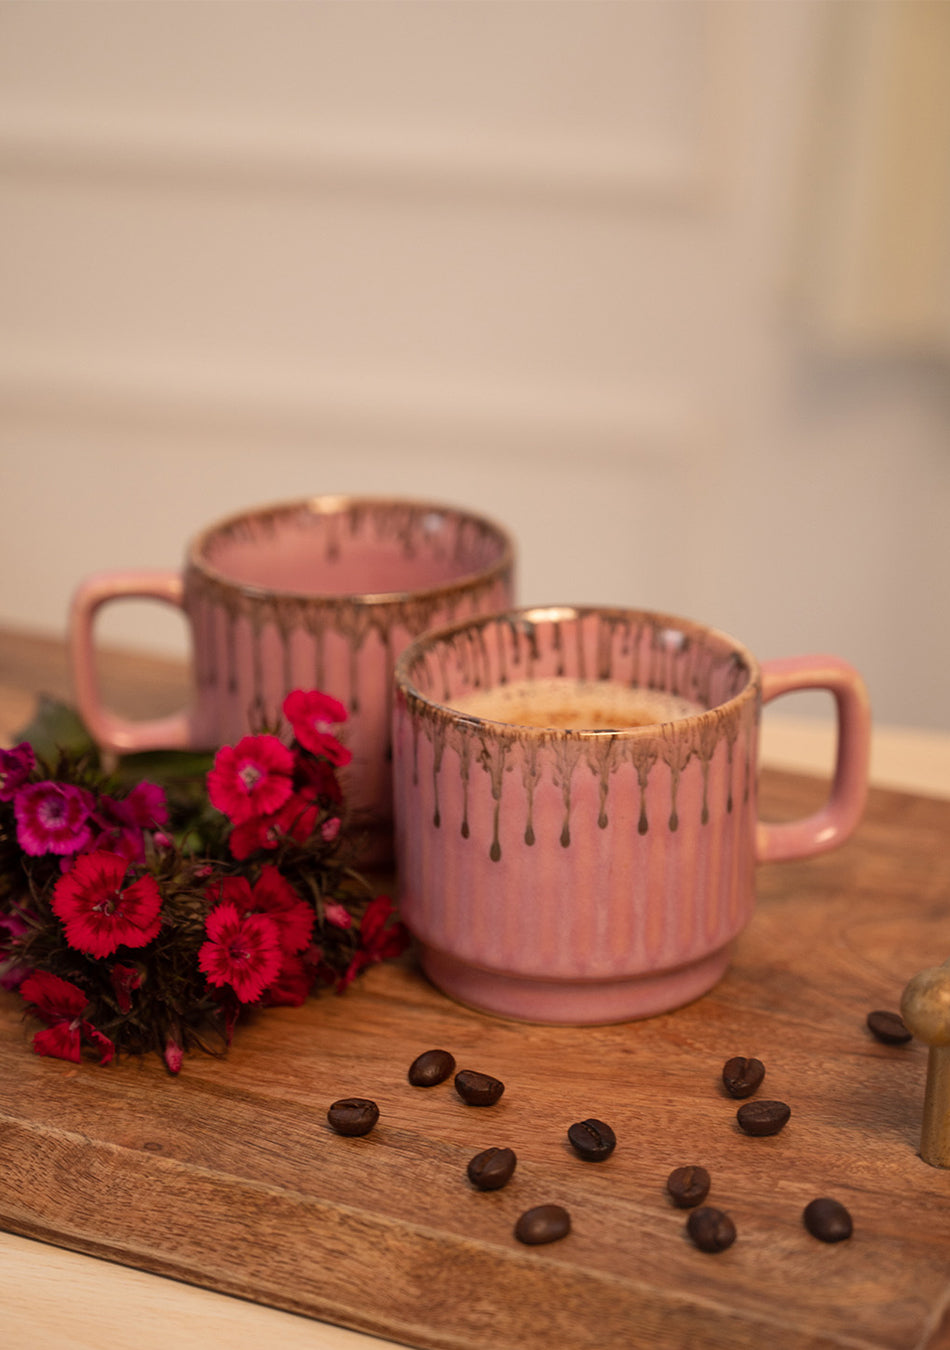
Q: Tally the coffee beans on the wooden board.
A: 12